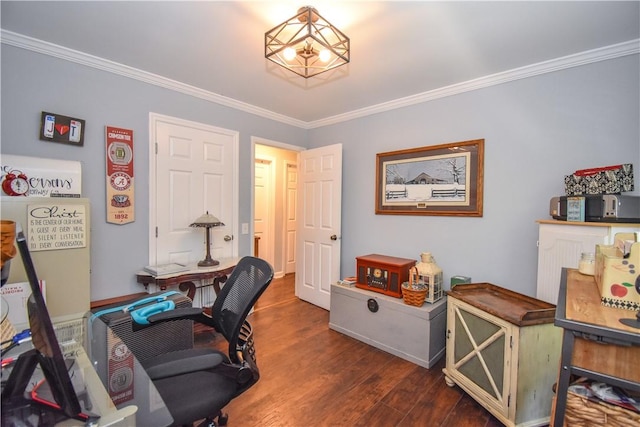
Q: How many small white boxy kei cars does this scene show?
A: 0